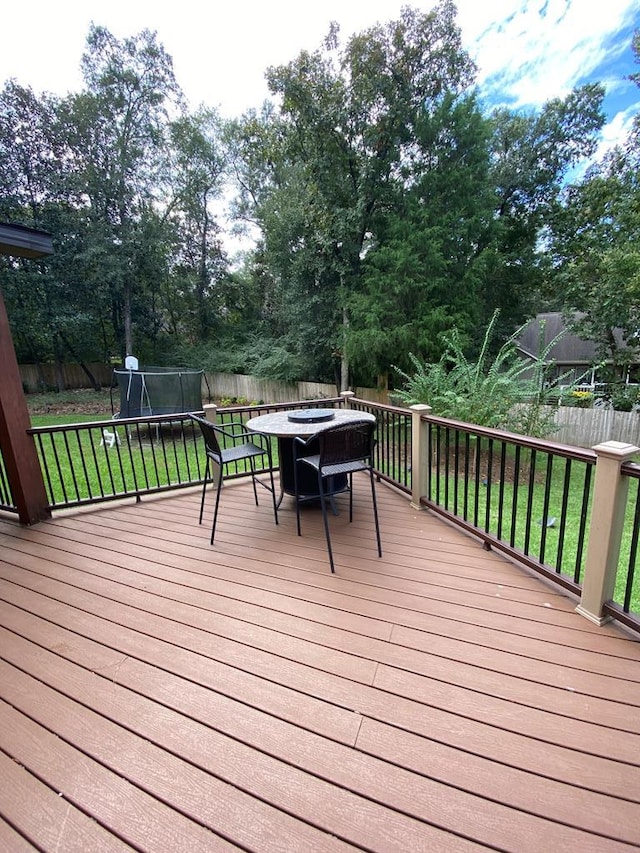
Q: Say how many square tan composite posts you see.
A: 4